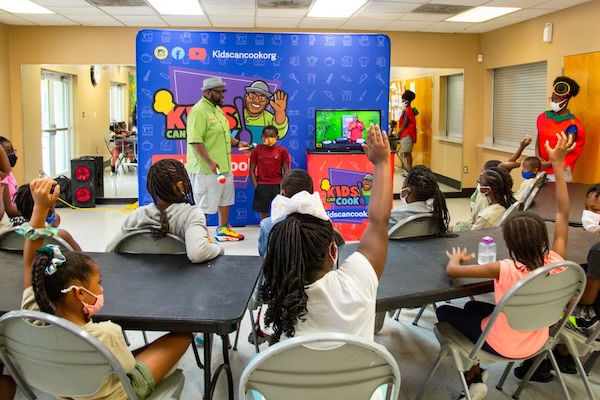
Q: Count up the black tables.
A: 3